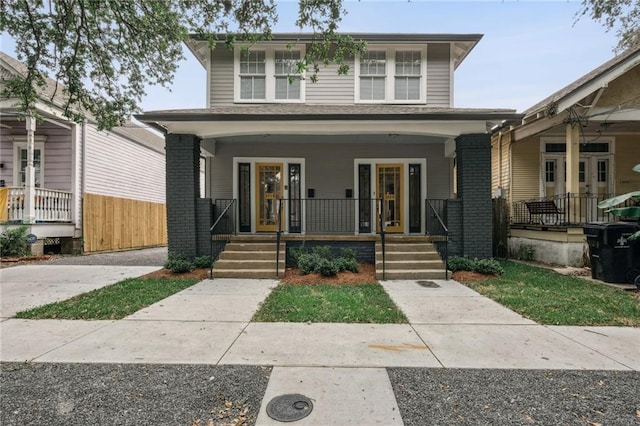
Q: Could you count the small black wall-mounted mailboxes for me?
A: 2